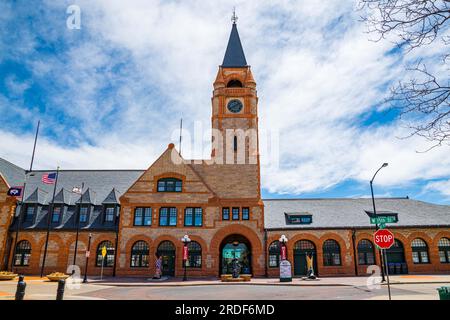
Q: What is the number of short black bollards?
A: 2